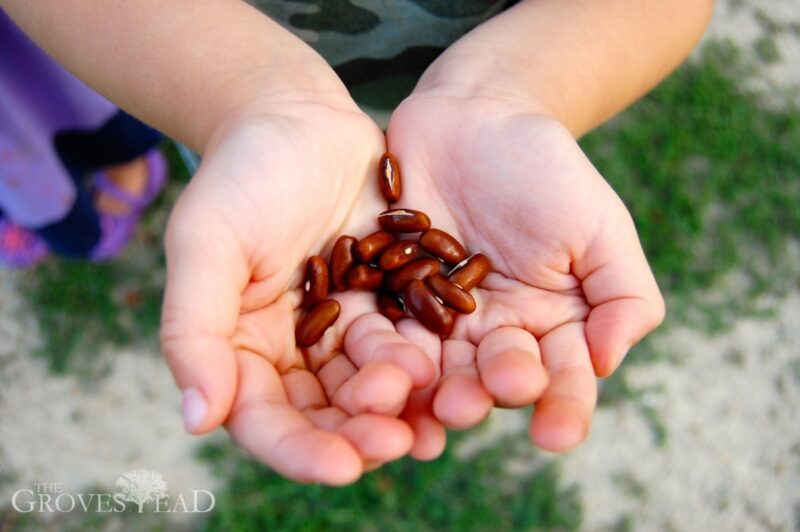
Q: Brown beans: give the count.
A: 14